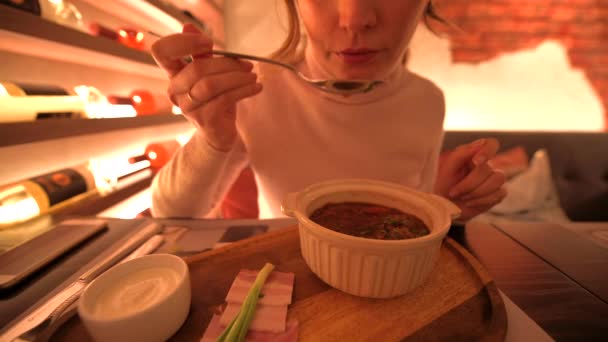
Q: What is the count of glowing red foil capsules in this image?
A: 3